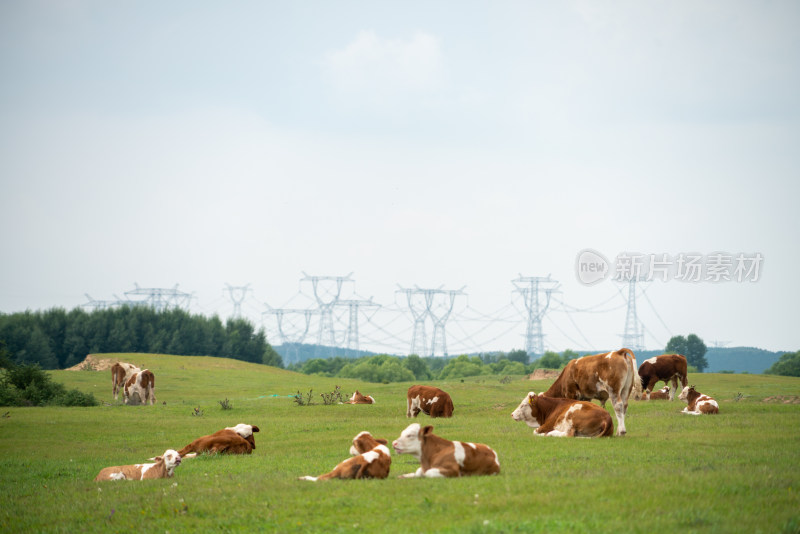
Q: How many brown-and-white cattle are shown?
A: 13